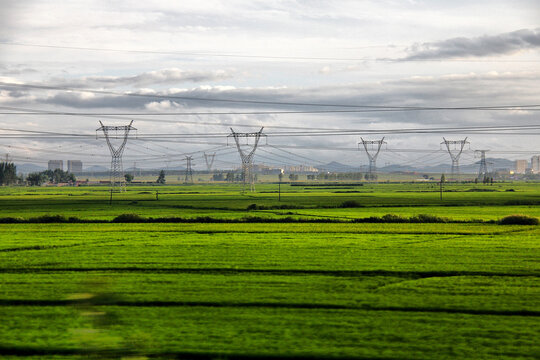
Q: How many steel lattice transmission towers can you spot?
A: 7